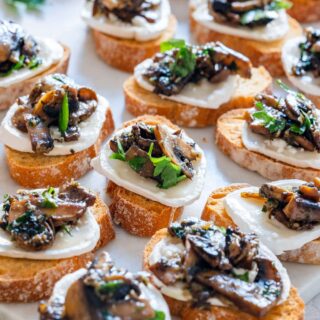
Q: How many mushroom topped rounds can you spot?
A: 12